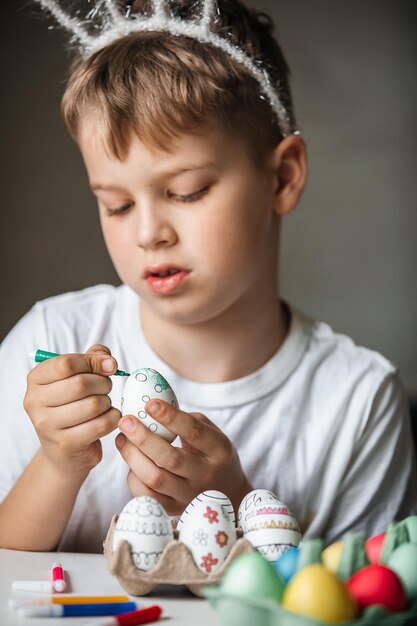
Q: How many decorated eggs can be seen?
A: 4